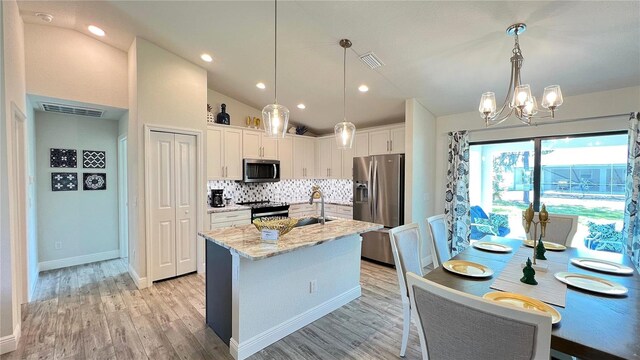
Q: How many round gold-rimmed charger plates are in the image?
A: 6